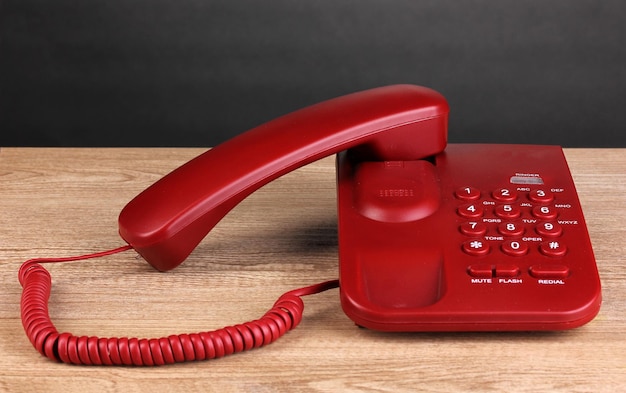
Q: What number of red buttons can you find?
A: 15